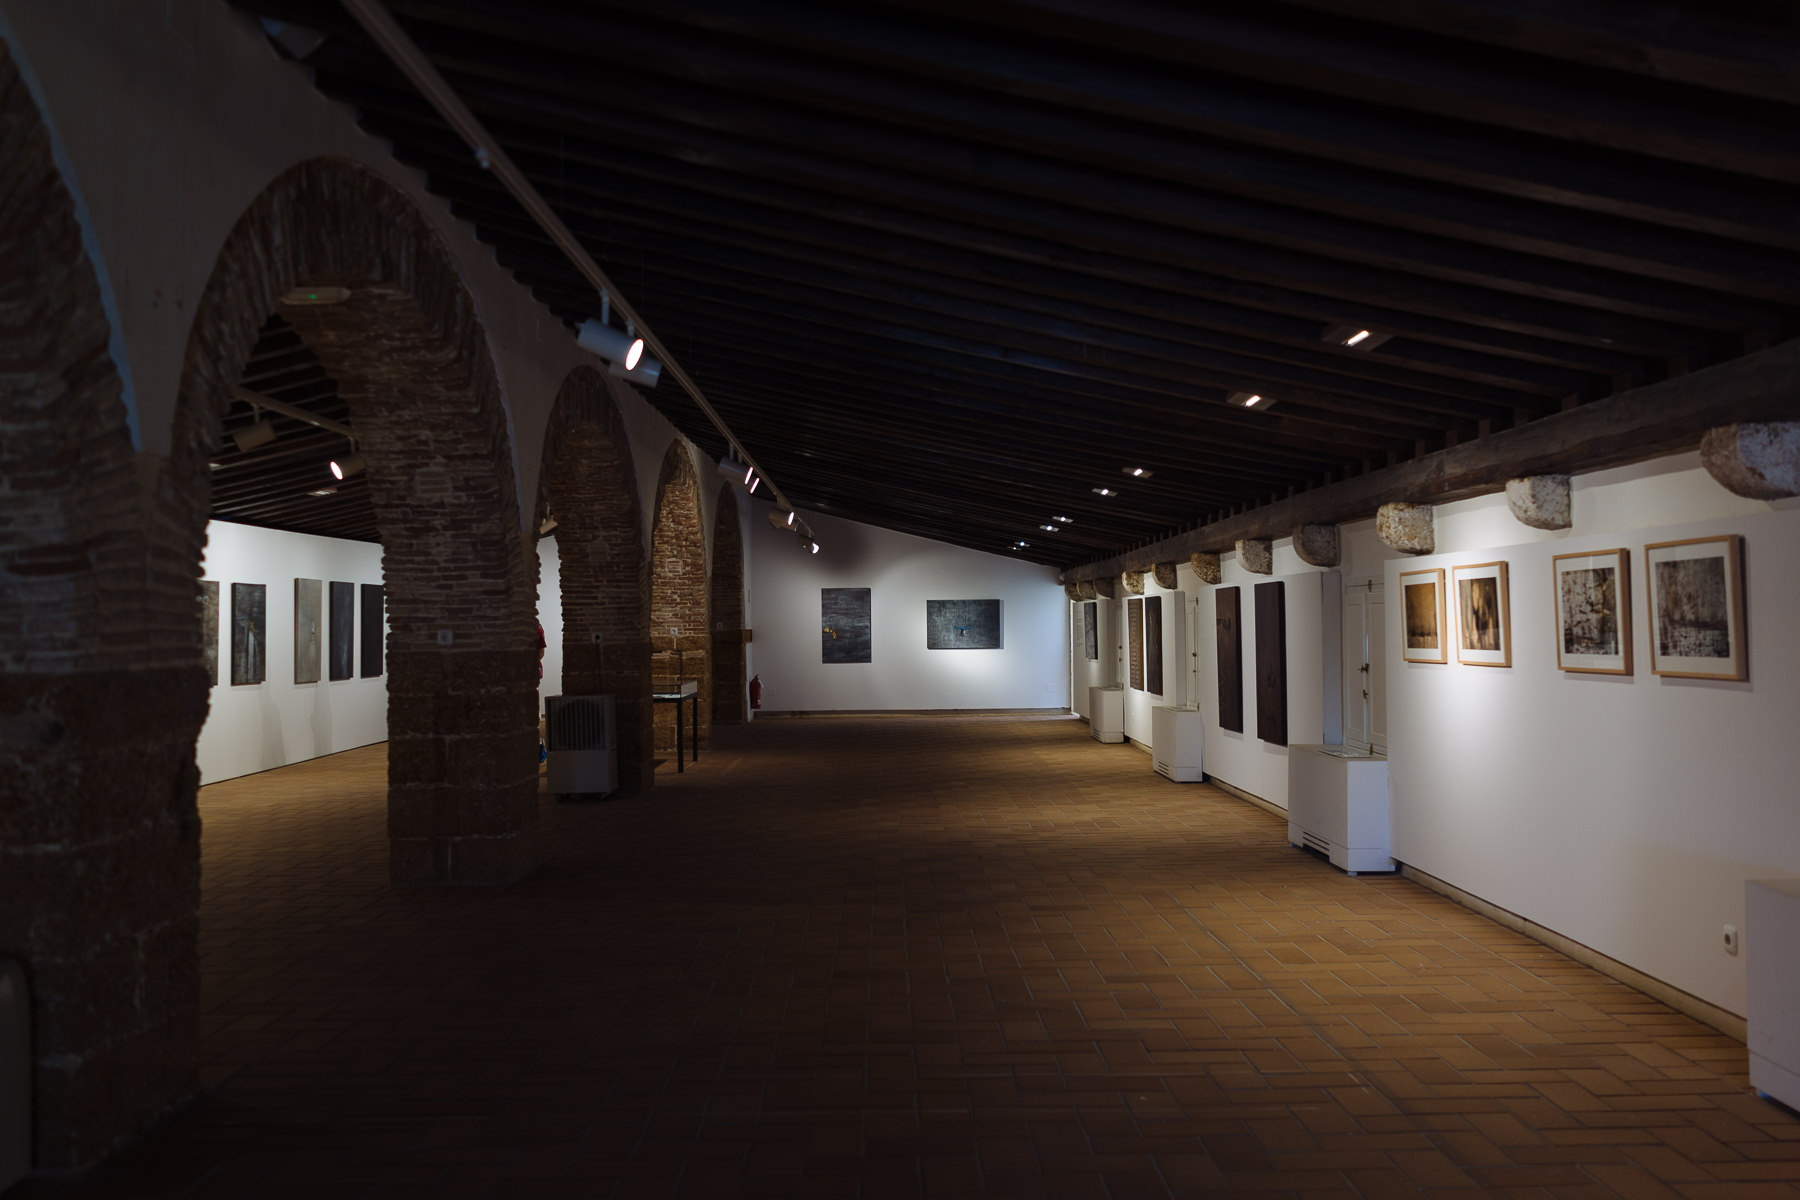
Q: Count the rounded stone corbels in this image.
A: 11